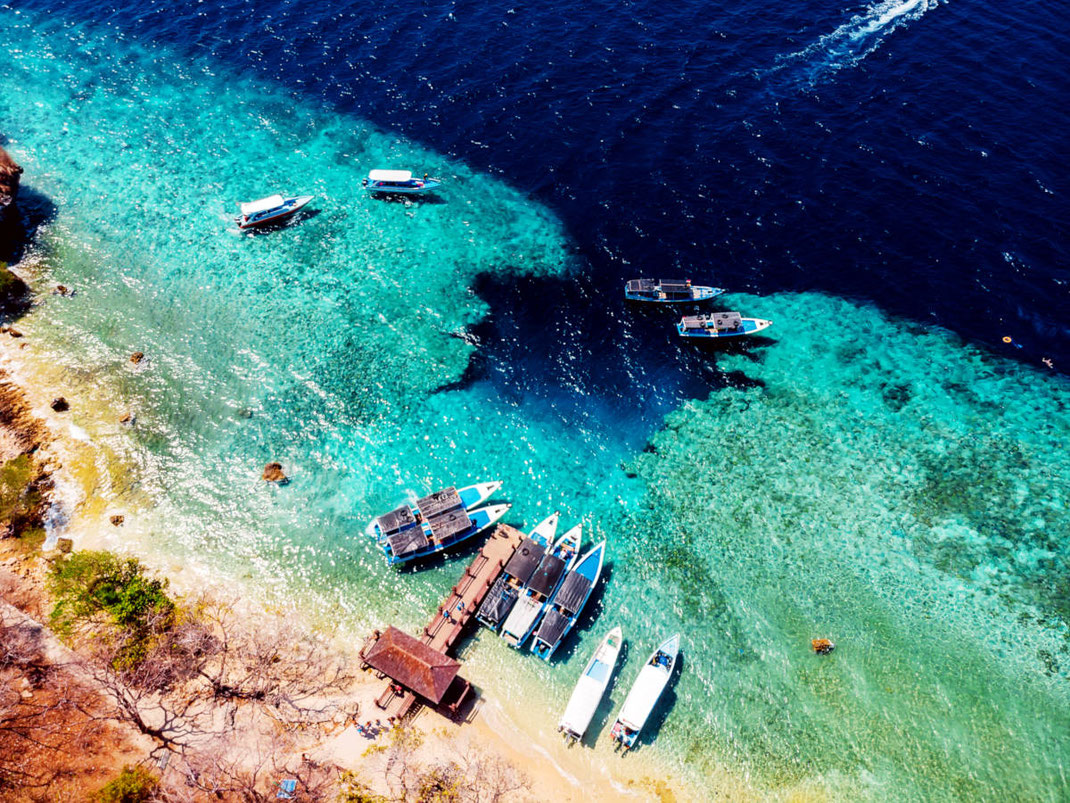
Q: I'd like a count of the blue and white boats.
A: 11